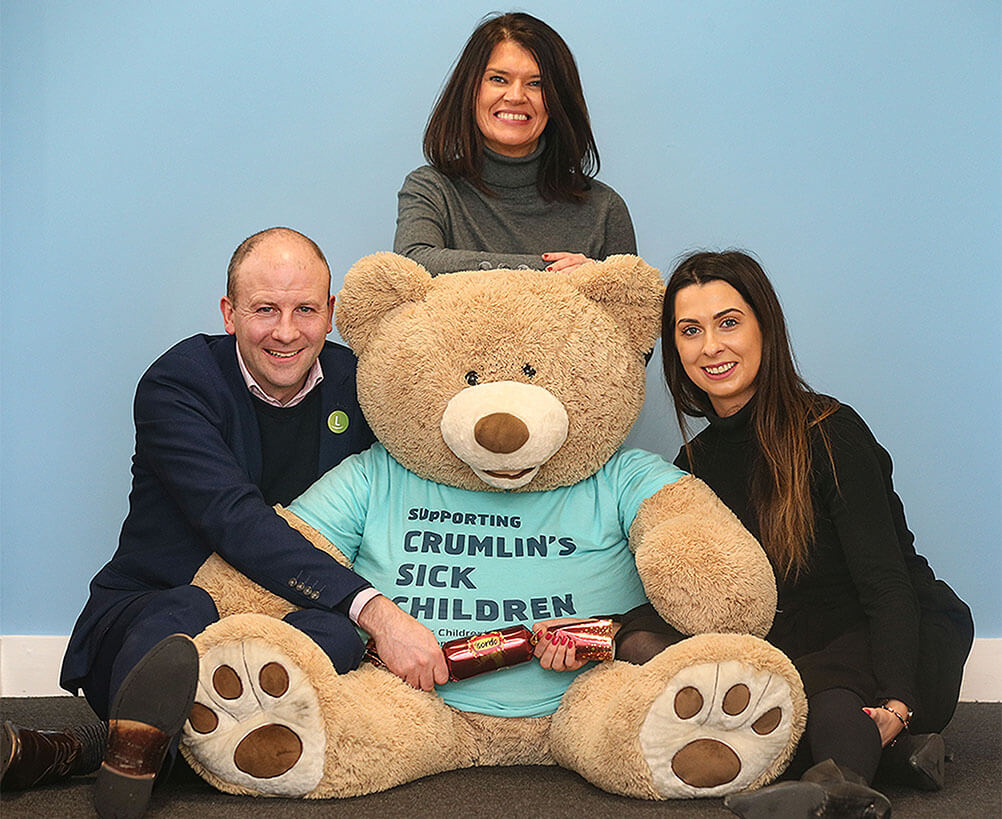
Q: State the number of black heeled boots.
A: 2